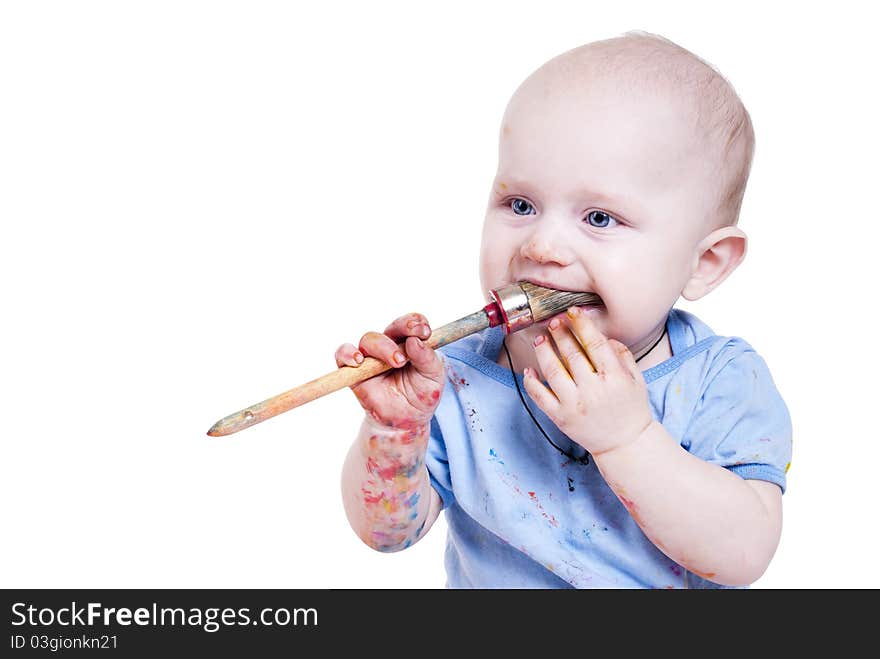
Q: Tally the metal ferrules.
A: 1